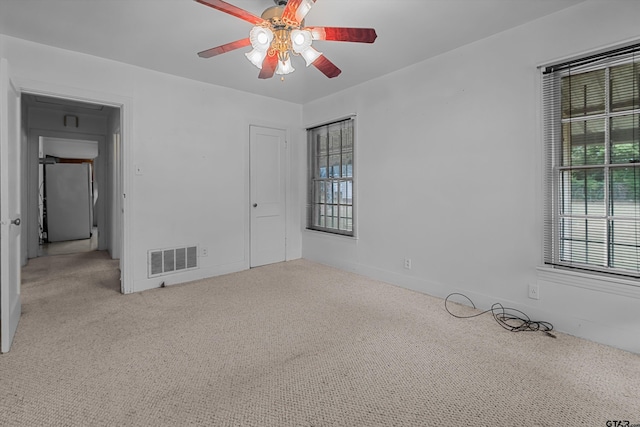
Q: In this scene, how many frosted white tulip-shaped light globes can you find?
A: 5